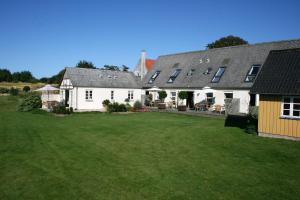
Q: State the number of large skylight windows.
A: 4